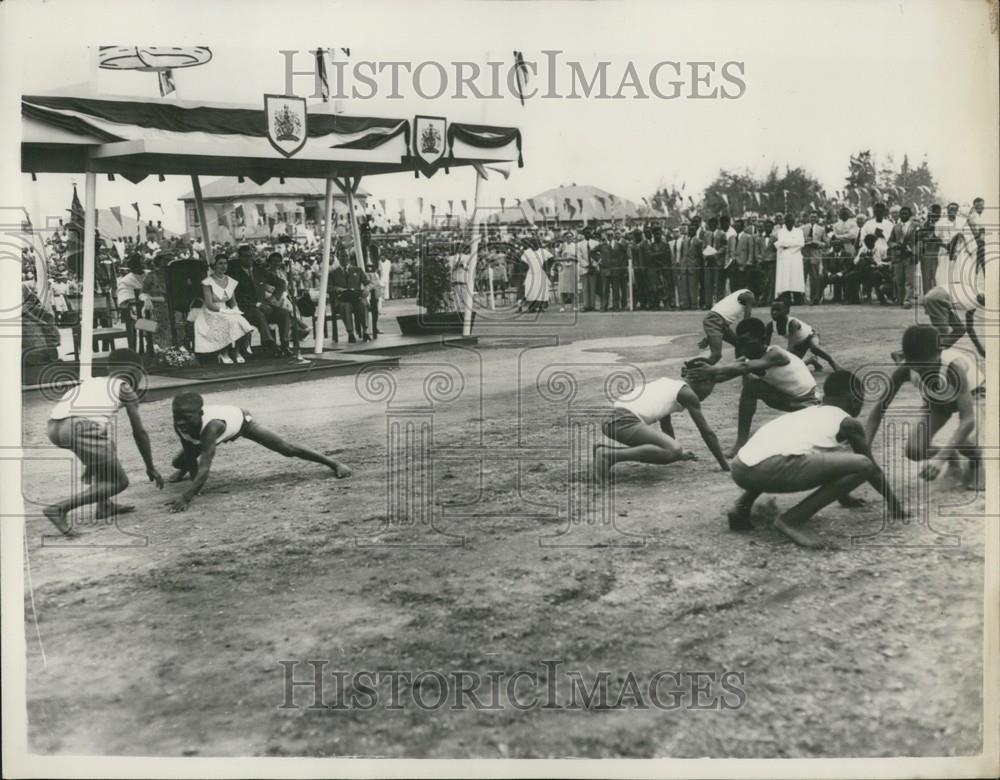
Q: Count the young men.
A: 9